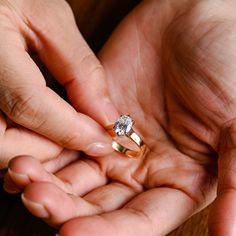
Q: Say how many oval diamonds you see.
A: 1